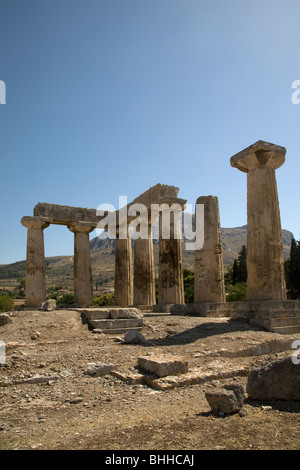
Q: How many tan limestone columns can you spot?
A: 7